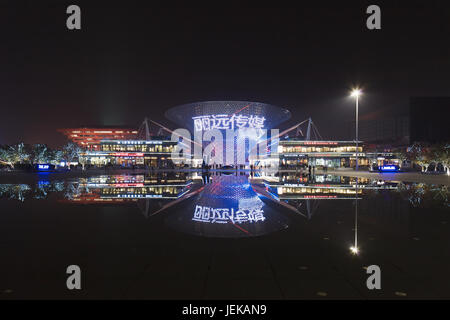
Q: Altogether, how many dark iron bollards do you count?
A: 0